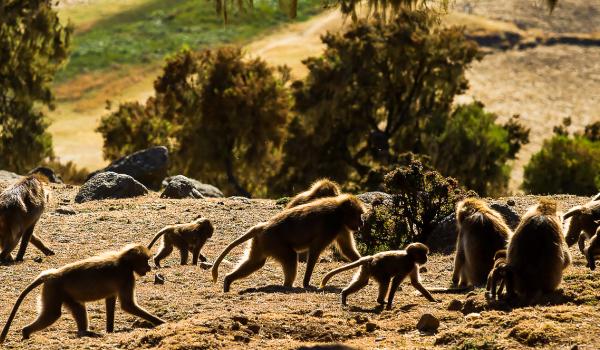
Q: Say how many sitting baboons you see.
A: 2